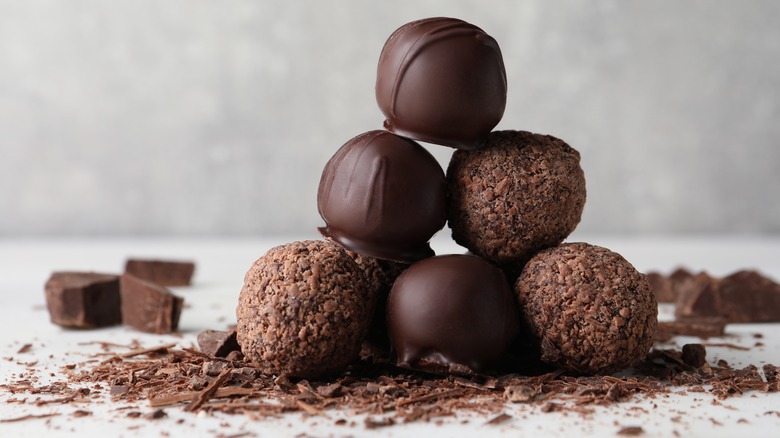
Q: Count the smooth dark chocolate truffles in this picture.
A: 3